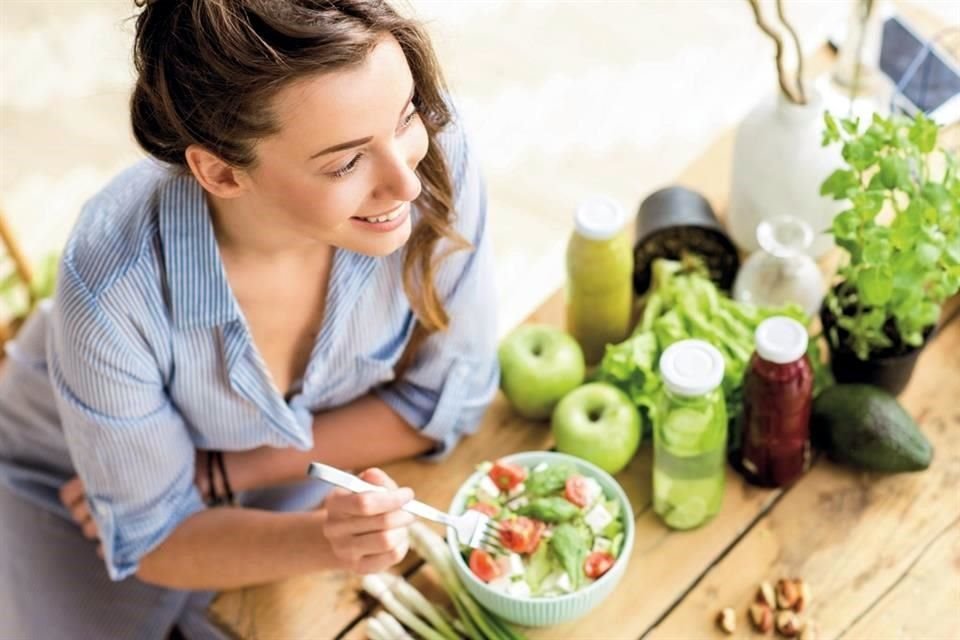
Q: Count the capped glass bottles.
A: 3